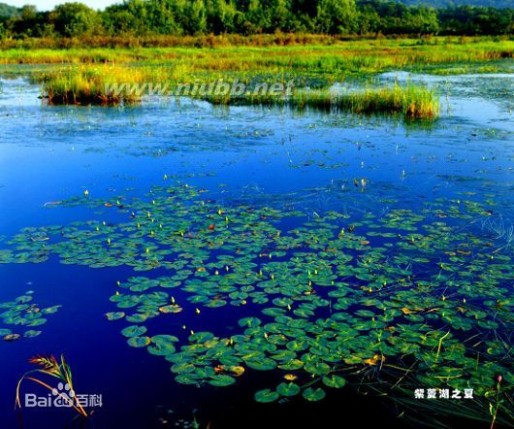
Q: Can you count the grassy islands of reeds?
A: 2